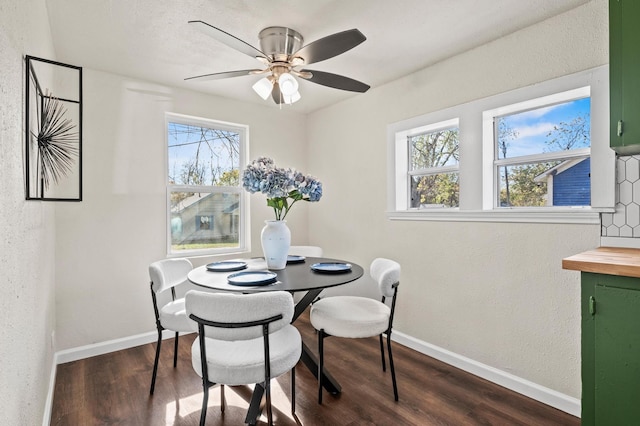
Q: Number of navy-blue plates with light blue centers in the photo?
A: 4